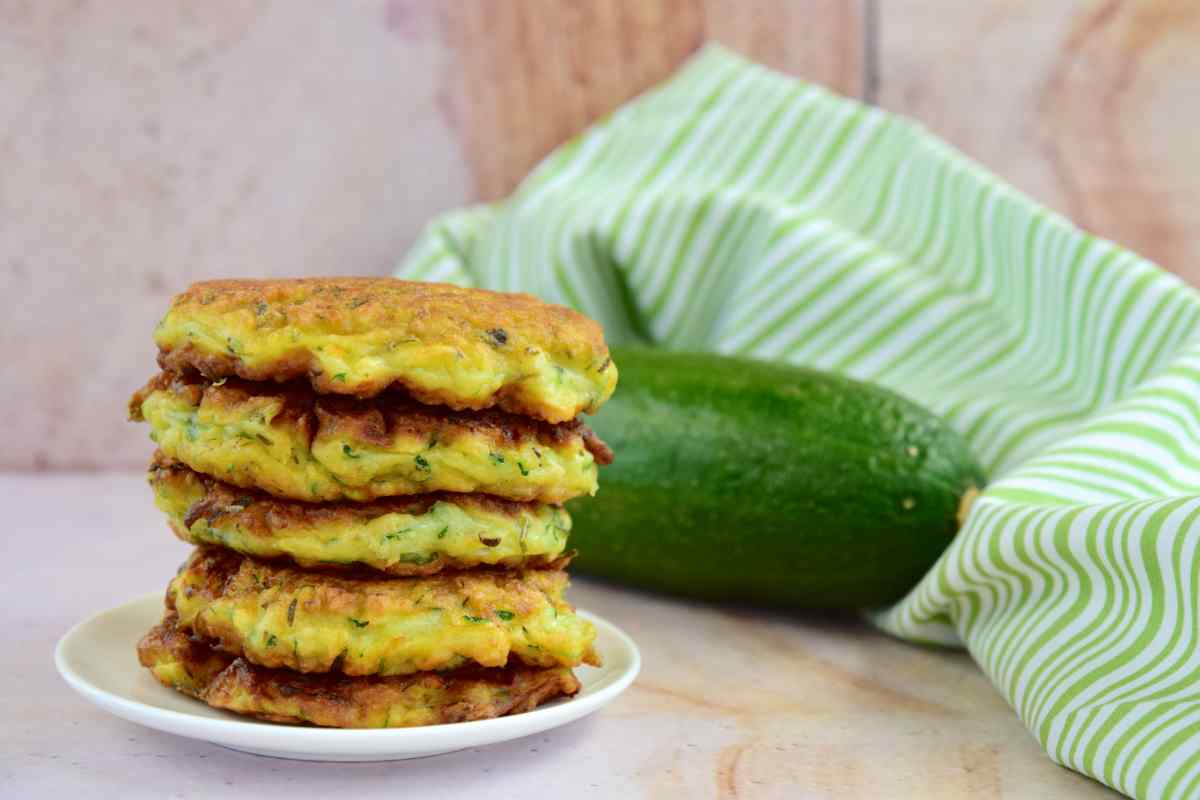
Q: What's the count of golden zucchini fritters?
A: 5